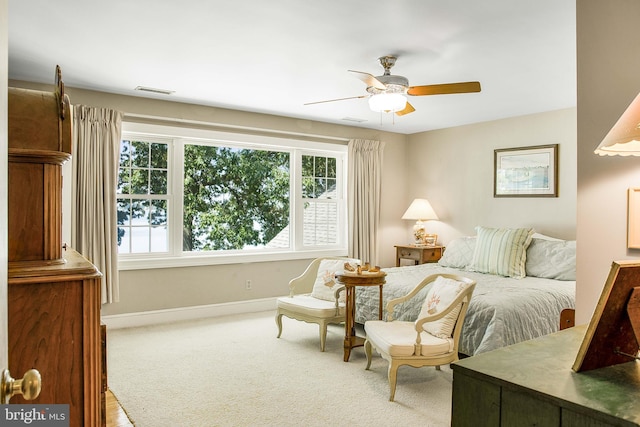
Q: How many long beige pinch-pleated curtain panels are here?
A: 2